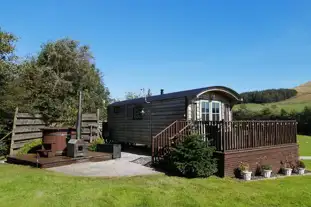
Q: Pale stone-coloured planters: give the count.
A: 4